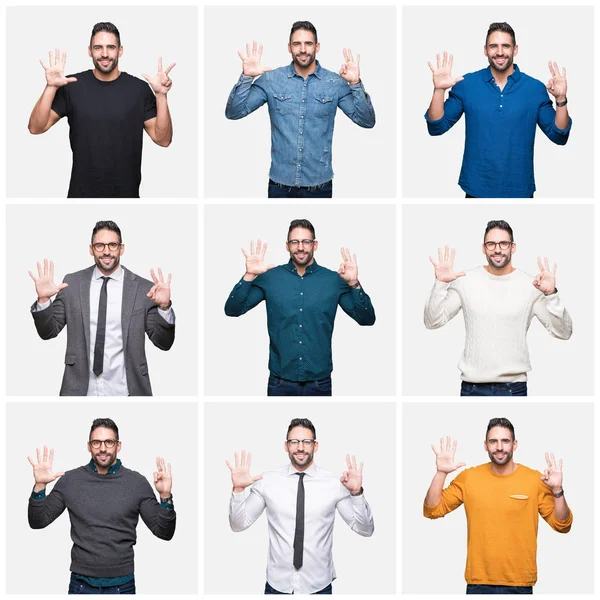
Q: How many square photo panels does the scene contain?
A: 9